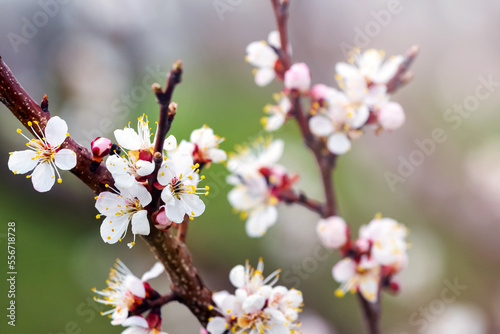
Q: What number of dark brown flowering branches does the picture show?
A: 2